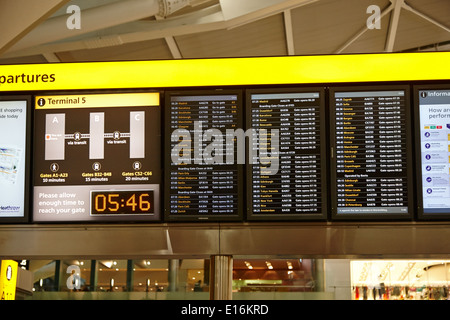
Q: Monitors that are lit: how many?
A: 6